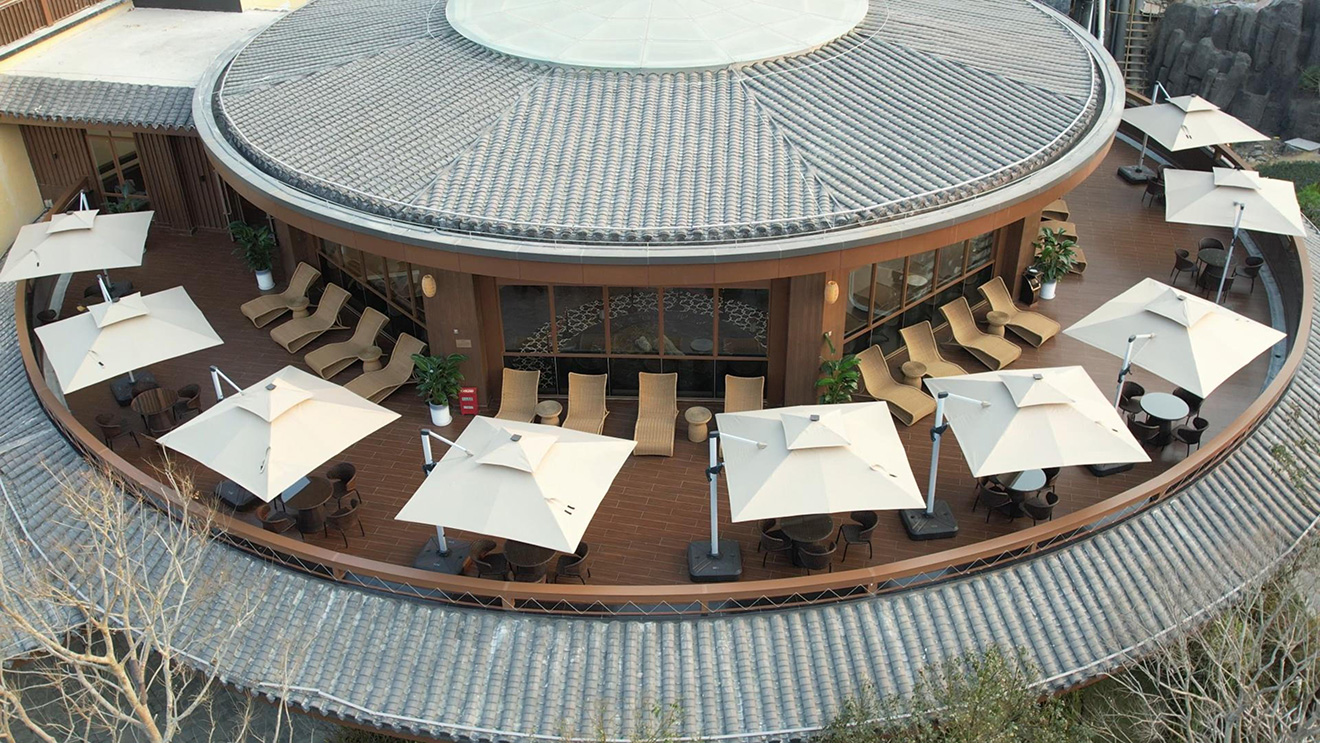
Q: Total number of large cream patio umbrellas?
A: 9